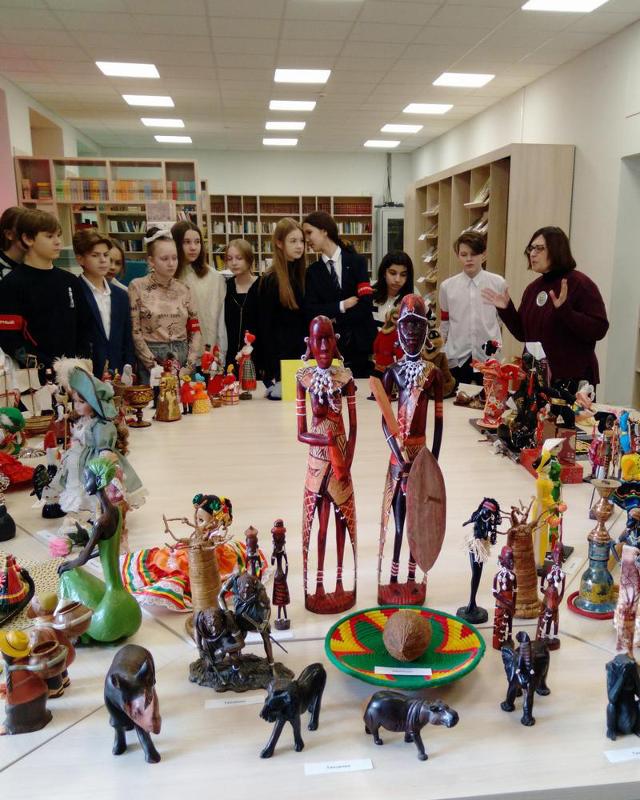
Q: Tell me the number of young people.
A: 11